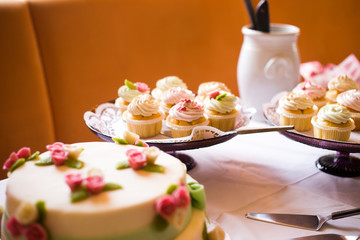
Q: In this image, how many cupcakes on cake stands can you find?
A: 12